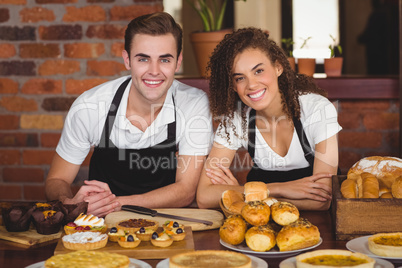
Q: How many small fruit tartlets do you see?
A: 6